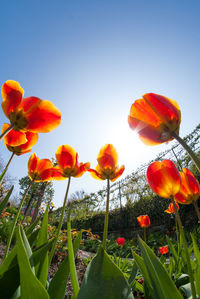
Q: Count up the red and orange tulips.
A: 12